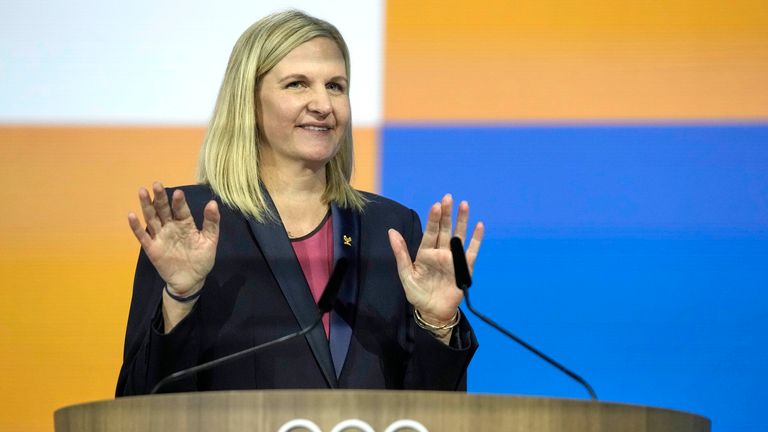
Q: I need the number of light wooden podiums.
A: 1